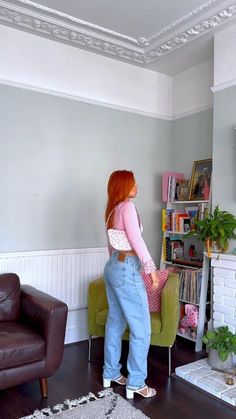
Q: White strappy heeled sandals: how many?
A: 2